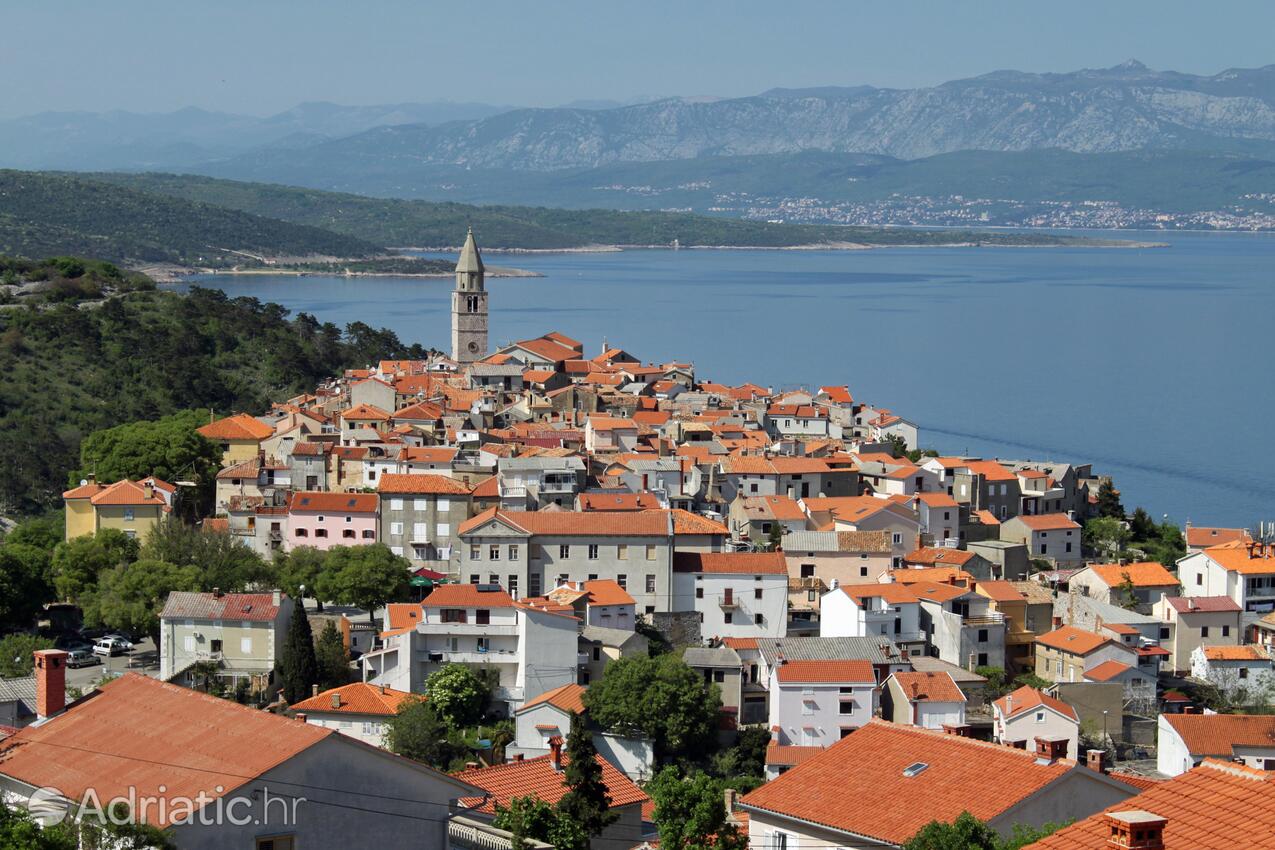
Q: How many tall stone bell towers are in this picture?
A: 1